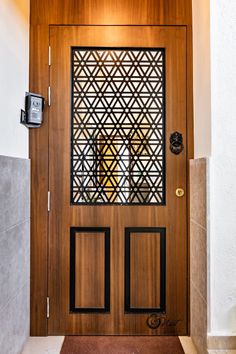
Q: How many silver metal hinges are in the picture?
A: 4